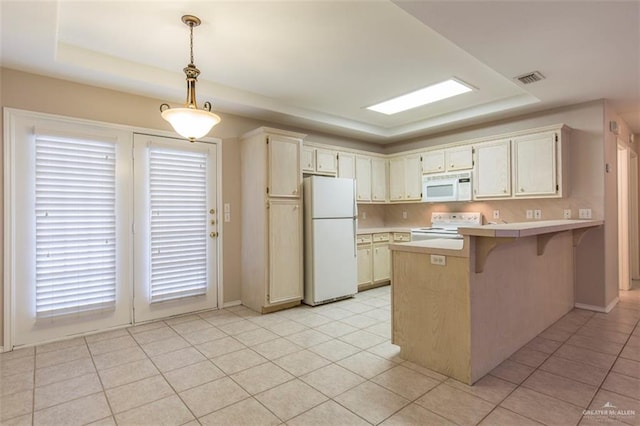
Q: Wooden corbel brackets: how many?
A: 3